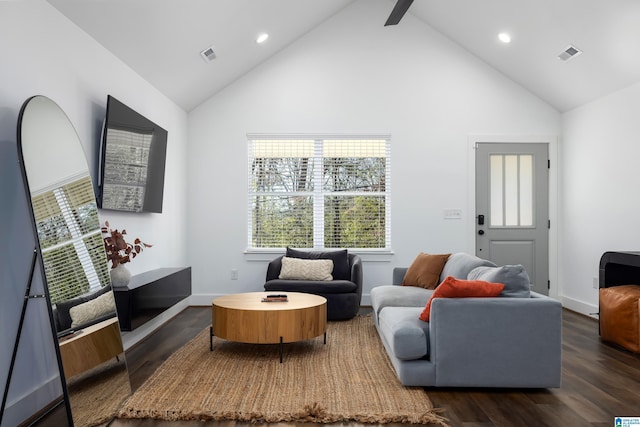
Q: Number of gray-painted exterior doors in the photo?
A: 1